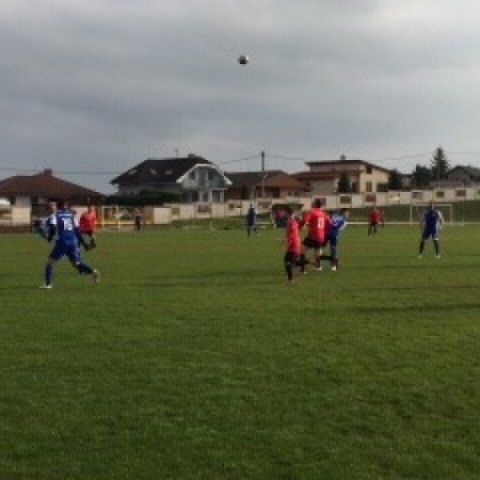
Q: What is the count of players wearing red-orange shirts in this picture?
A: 4